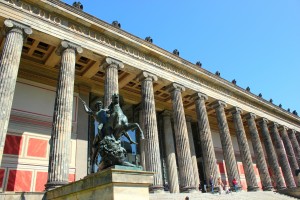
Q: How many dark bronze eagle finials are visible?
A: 13